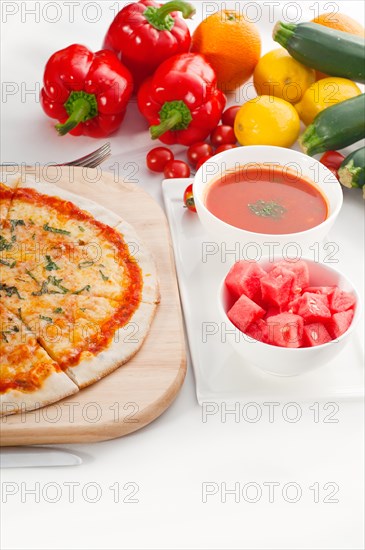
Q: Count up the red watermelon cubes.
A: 11